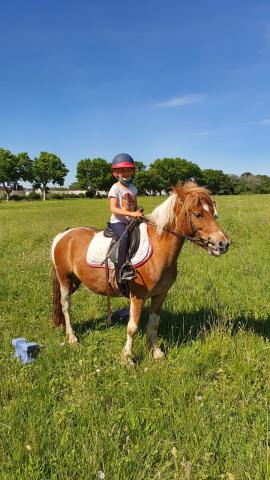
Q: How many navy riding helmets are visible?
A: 1